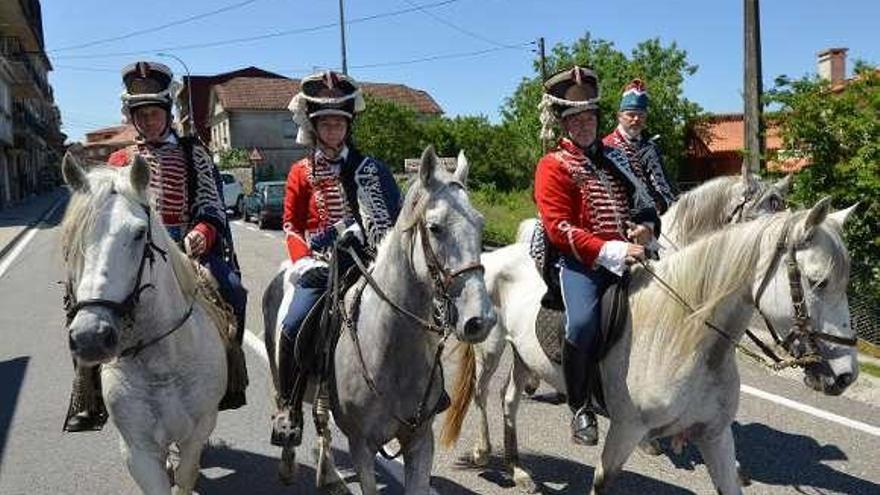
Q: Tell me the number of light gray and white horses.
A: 4